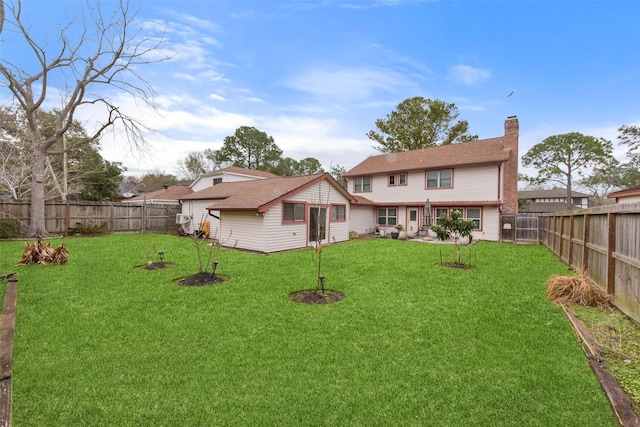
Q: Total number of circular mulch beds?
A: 4